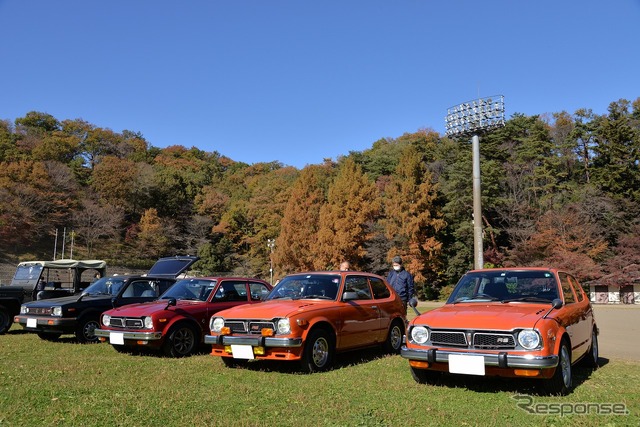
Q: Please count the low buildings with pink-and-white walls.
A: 1